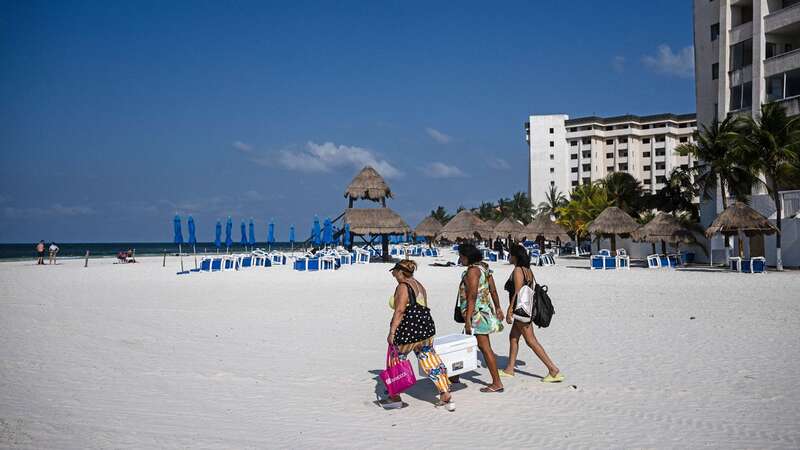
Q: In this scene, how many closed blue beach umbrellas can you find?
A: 11